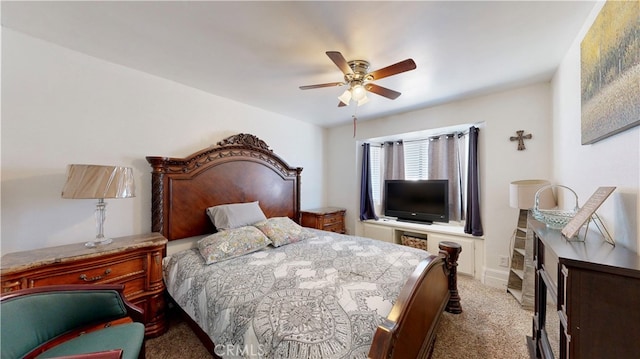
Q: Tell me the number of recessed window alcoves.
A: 1